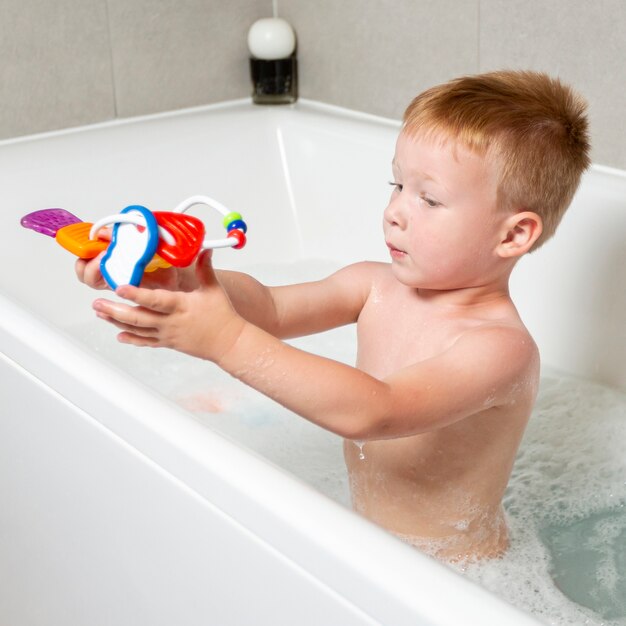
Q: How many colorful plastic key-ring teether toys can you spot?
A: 1